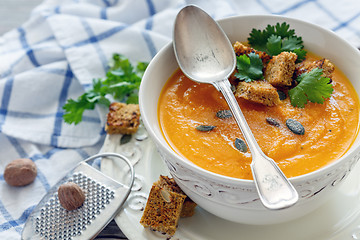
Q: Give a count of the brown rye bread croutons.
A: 7